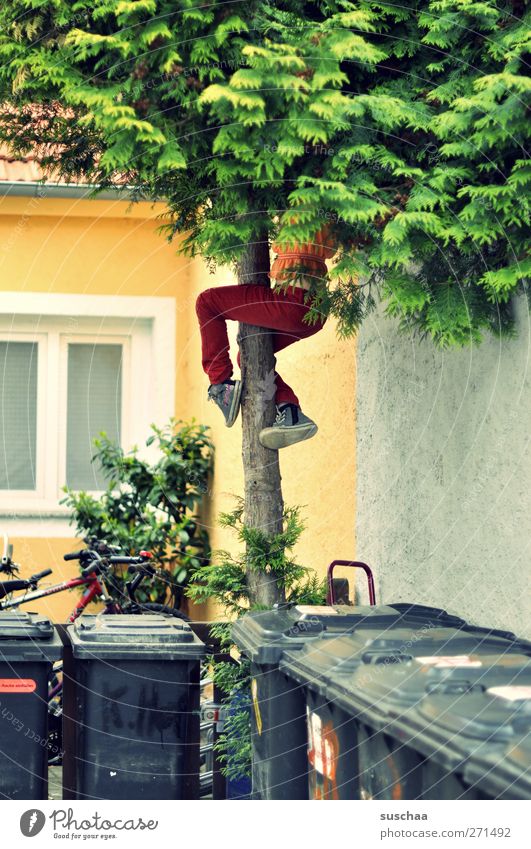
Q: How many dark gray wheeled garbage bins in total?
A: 7